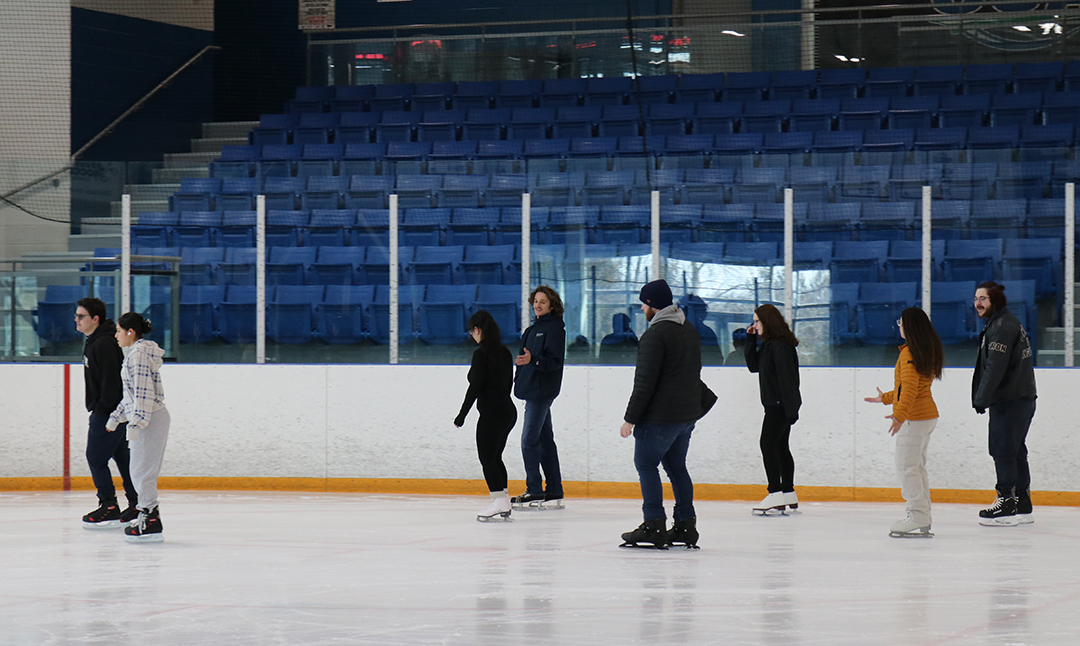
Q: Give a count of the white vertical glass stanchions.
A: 8